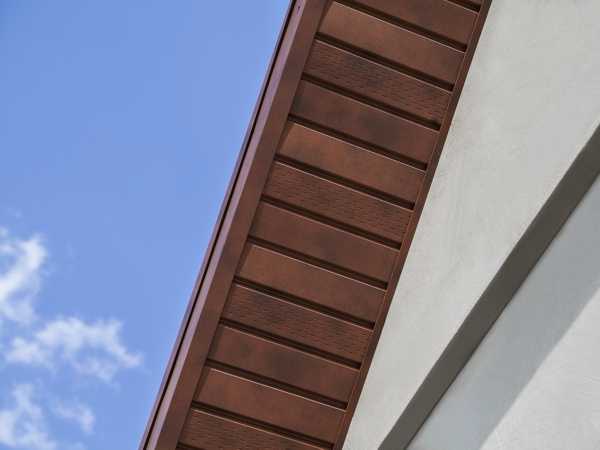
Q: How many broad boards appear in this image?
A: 12